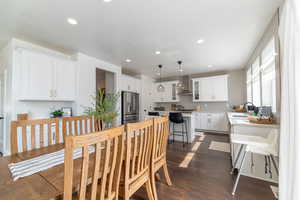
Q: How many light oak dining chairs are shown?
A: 5